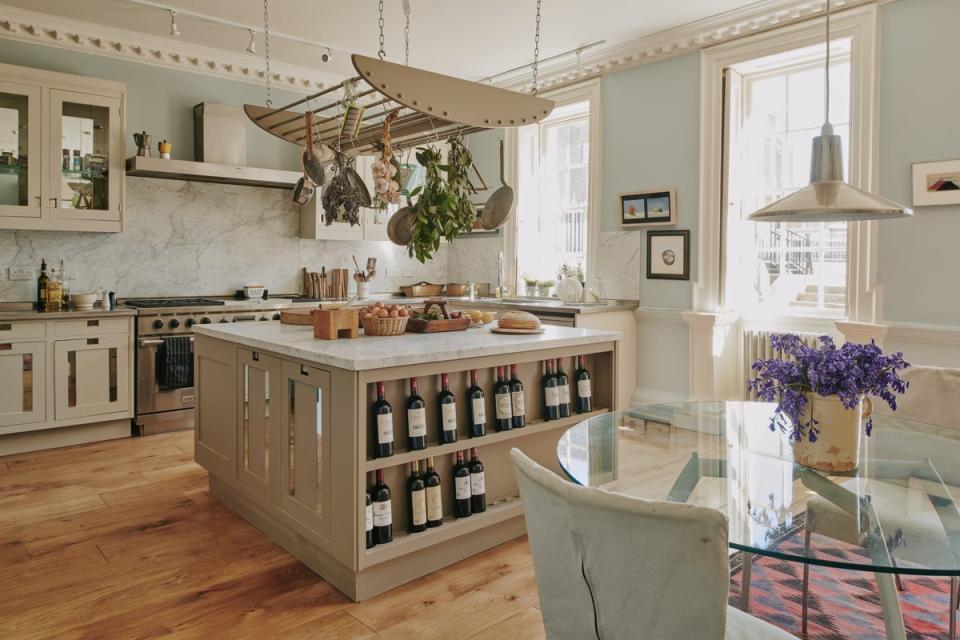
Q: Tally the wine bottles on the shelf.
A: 15